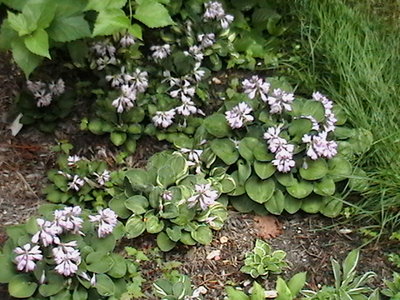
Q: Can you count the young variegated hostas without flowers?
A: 3